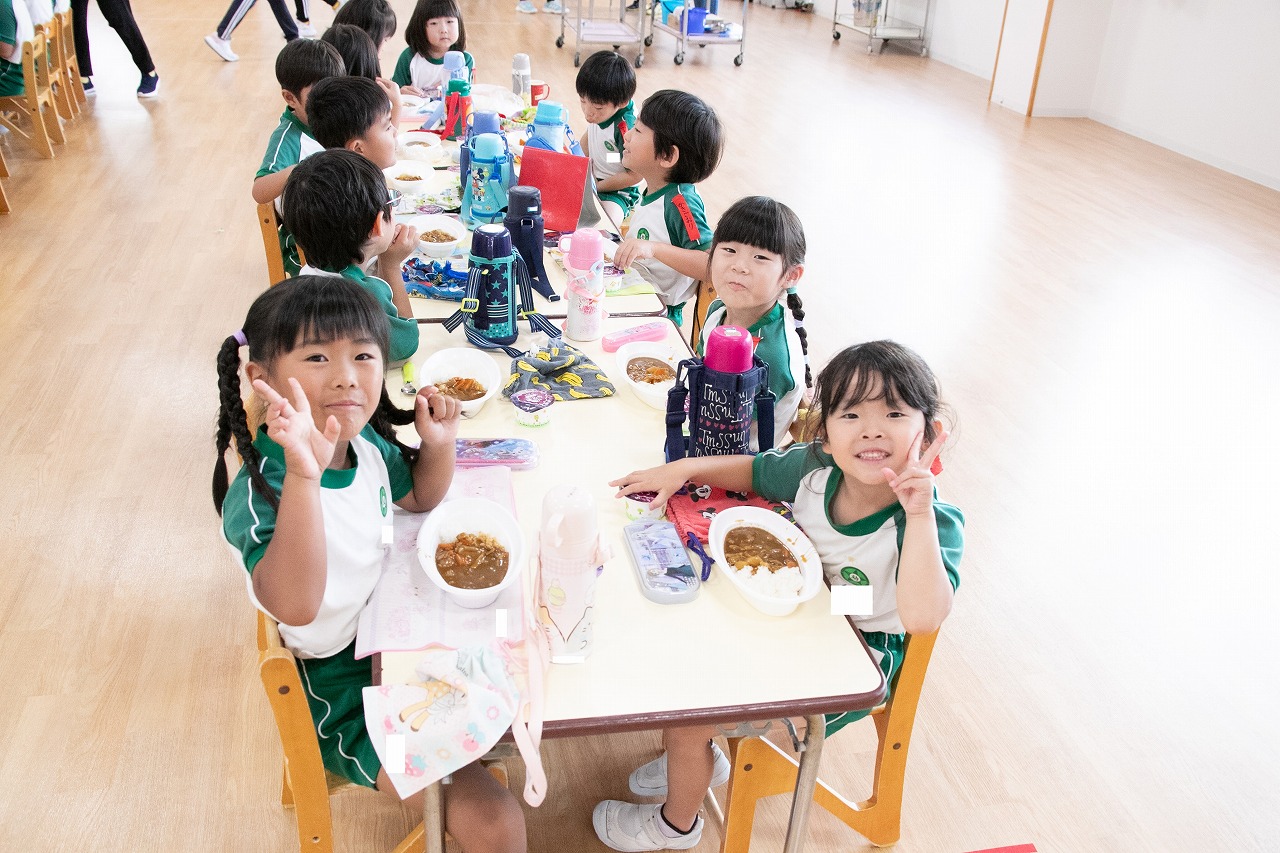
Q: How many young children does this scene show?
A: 11